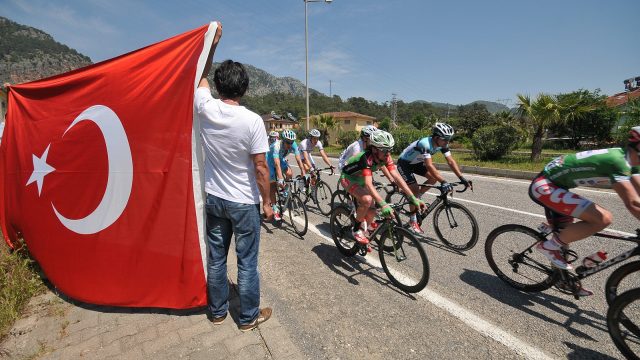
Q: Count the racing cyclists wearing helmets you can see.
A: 7